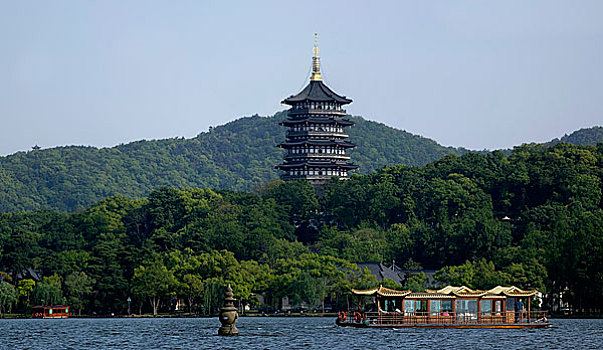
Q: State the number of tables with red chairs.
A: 0